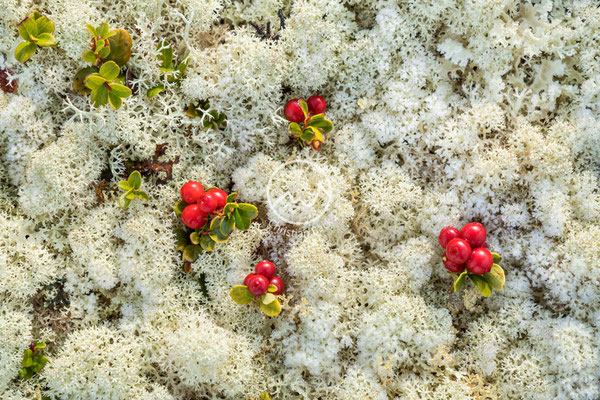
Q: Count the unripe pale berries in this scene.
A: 0